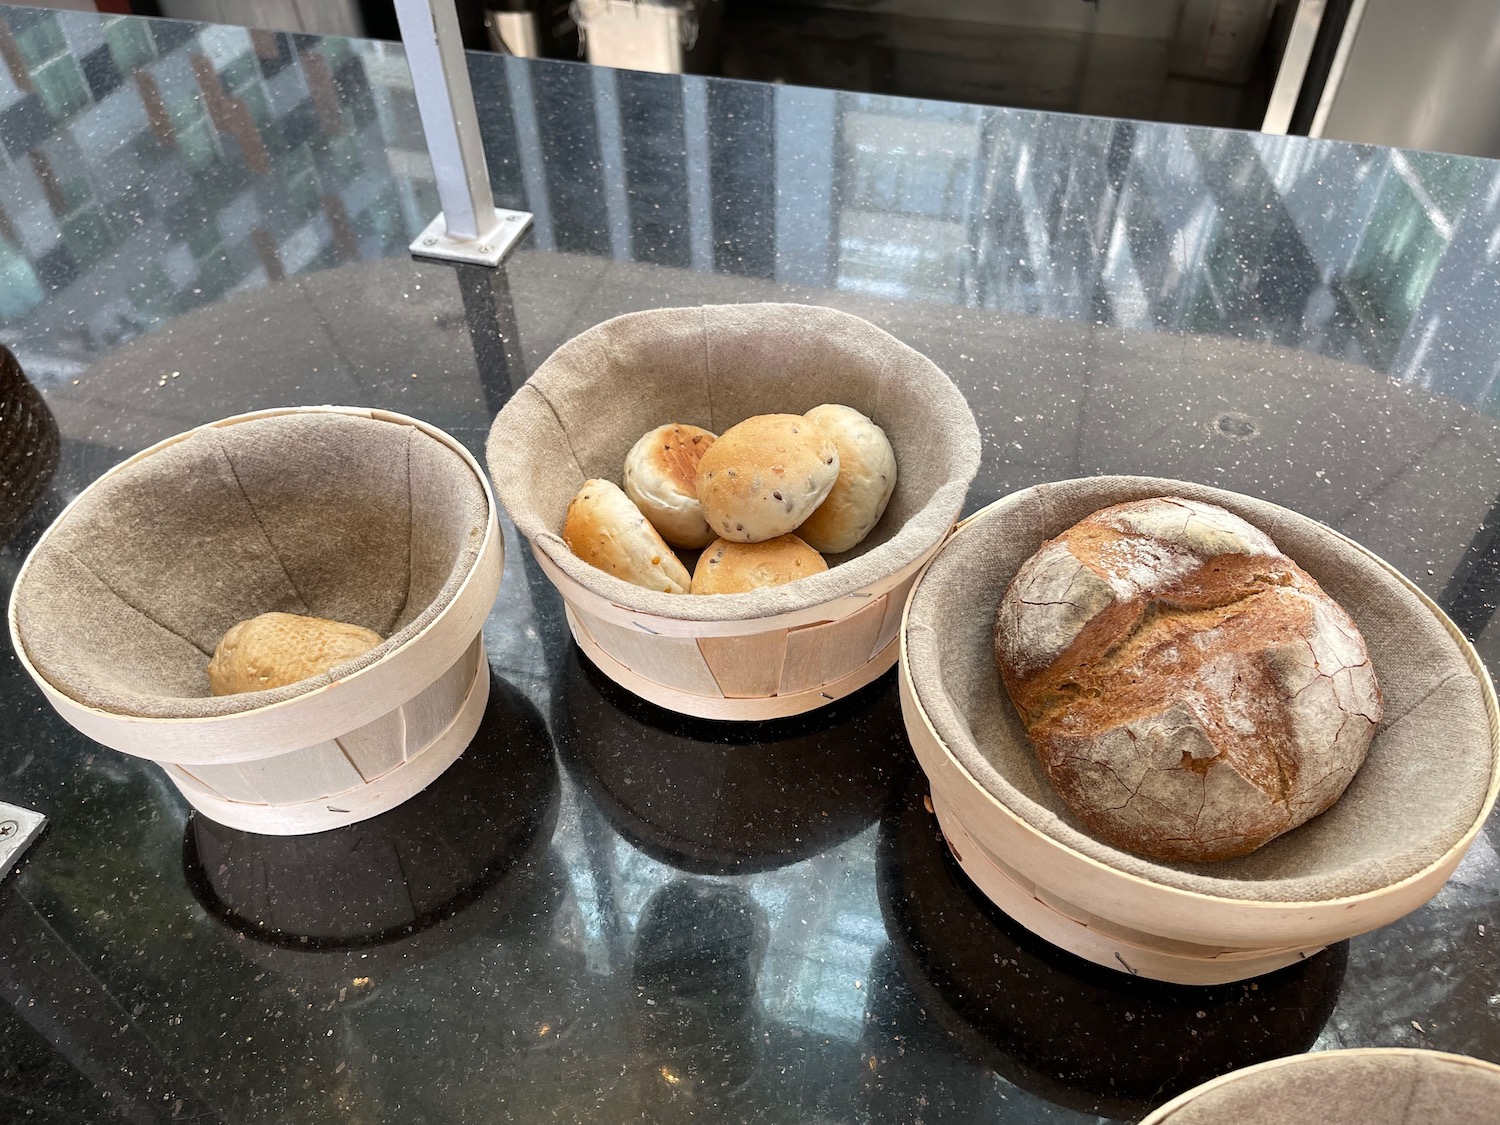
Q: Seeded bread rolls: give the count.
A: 5